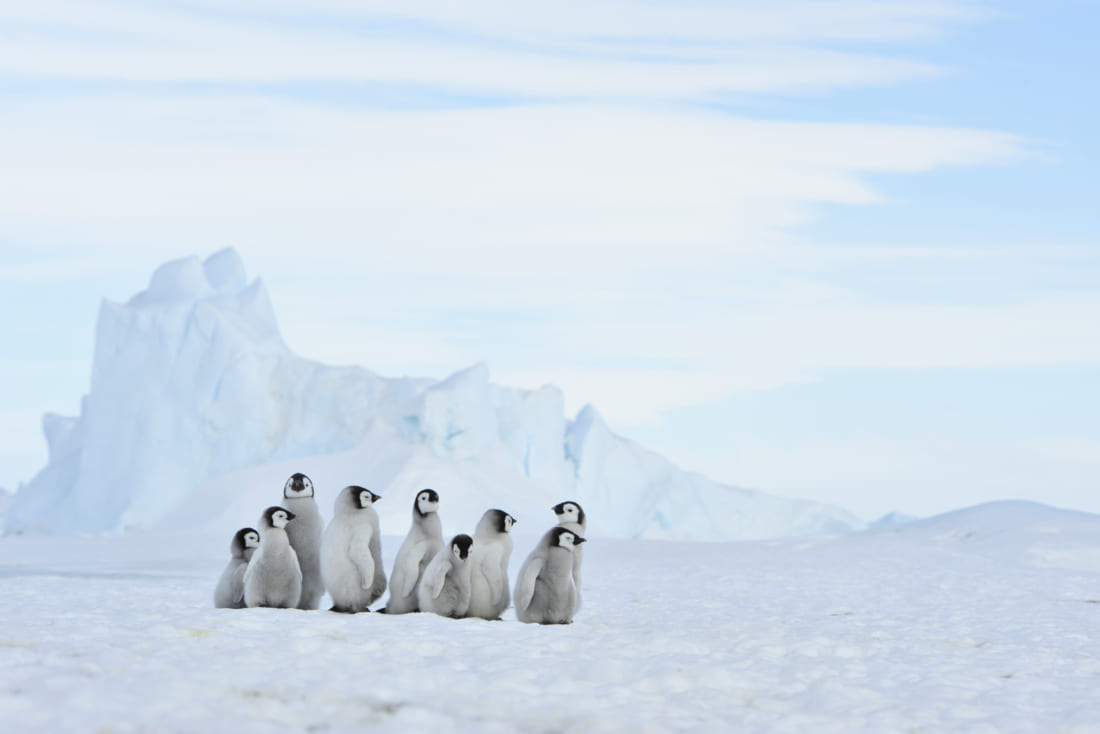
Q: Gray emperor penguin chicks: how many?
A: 9